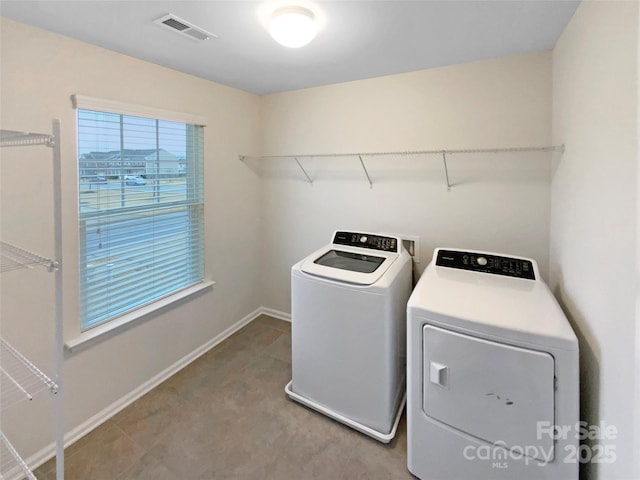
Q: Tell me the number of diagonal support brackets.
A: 3